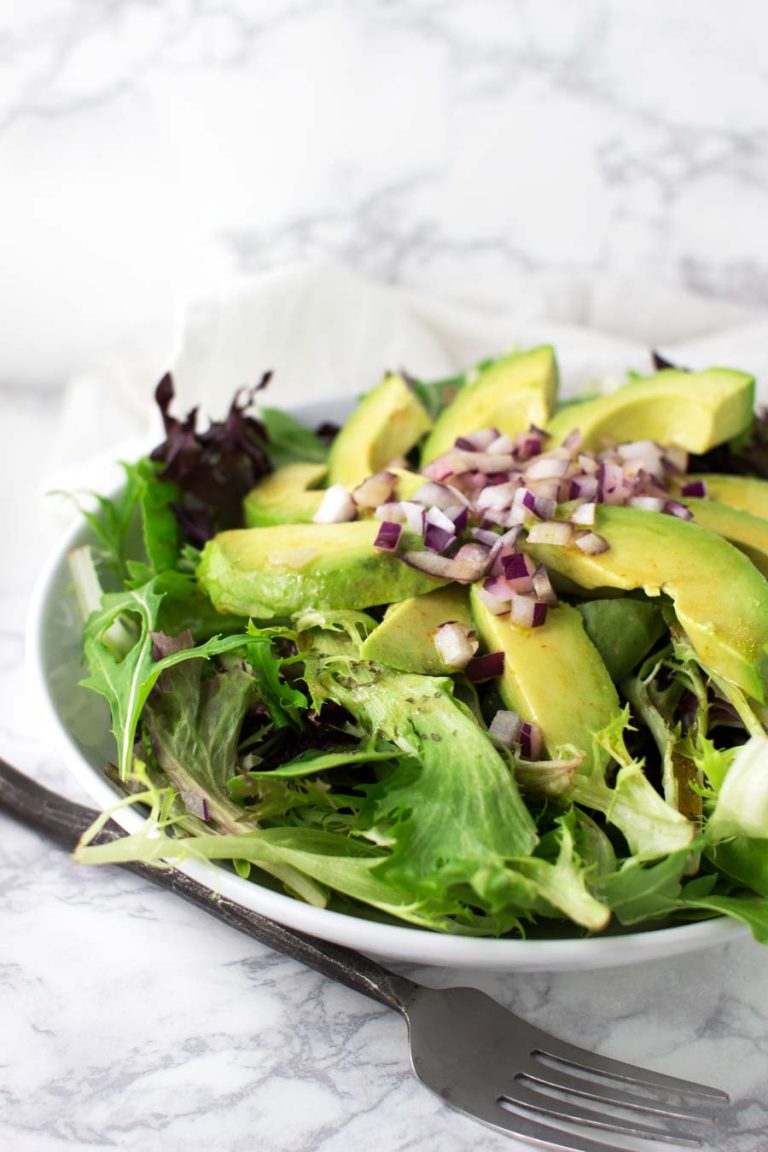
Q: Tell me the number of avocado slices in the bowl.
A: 10